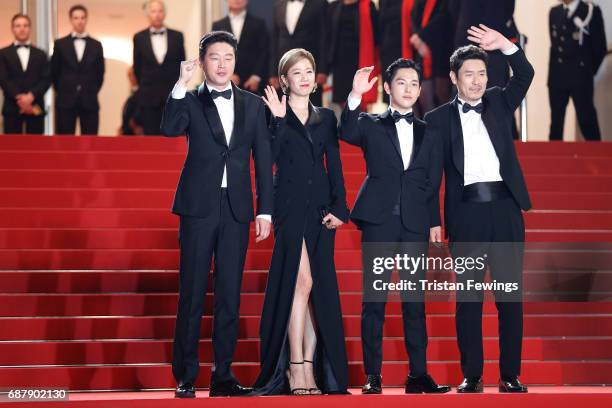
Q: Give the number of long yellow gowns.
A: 0